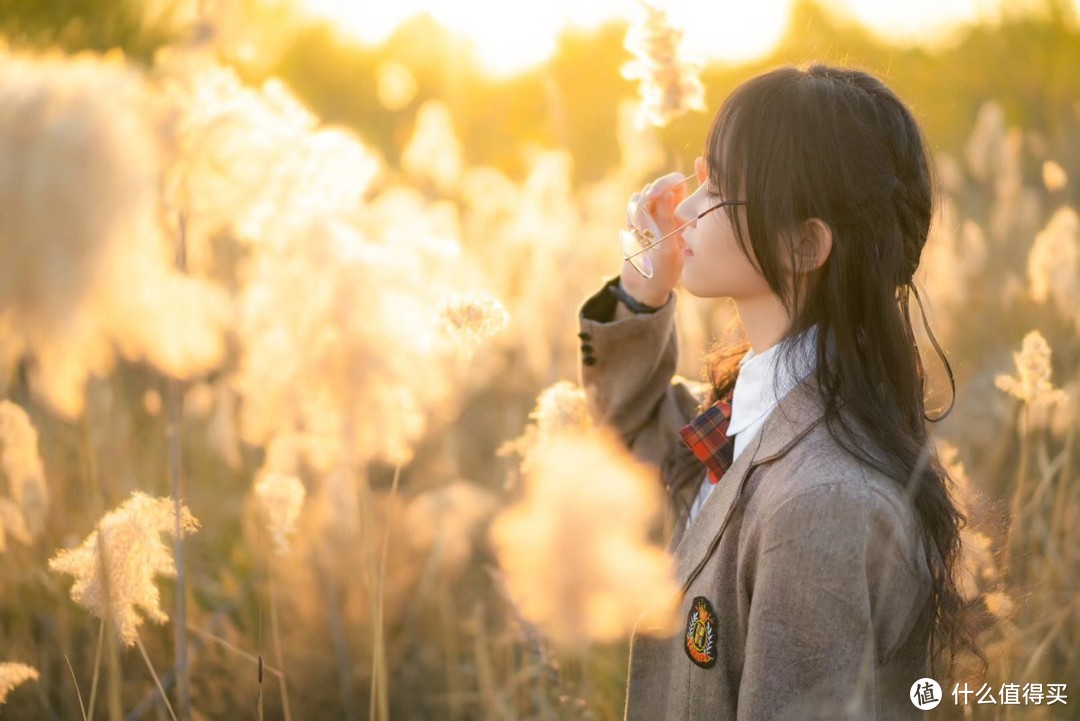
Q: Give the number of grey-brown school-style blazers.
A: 1